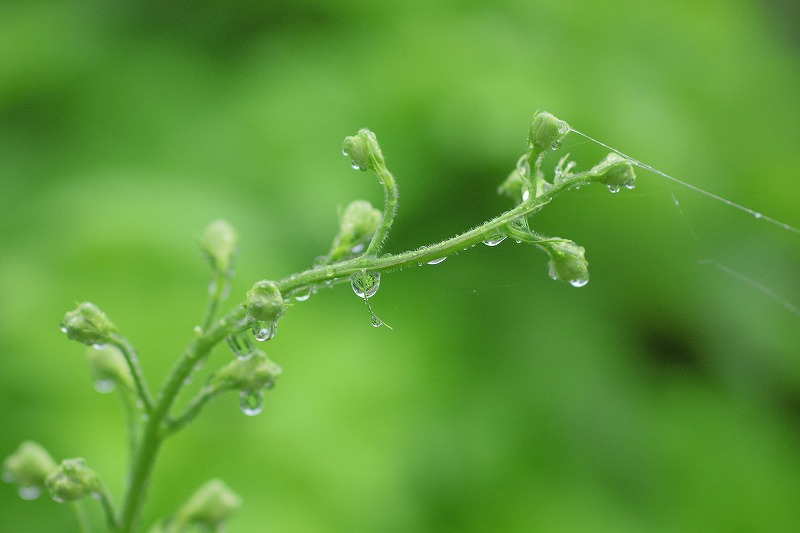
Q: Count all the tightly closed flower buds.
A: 14